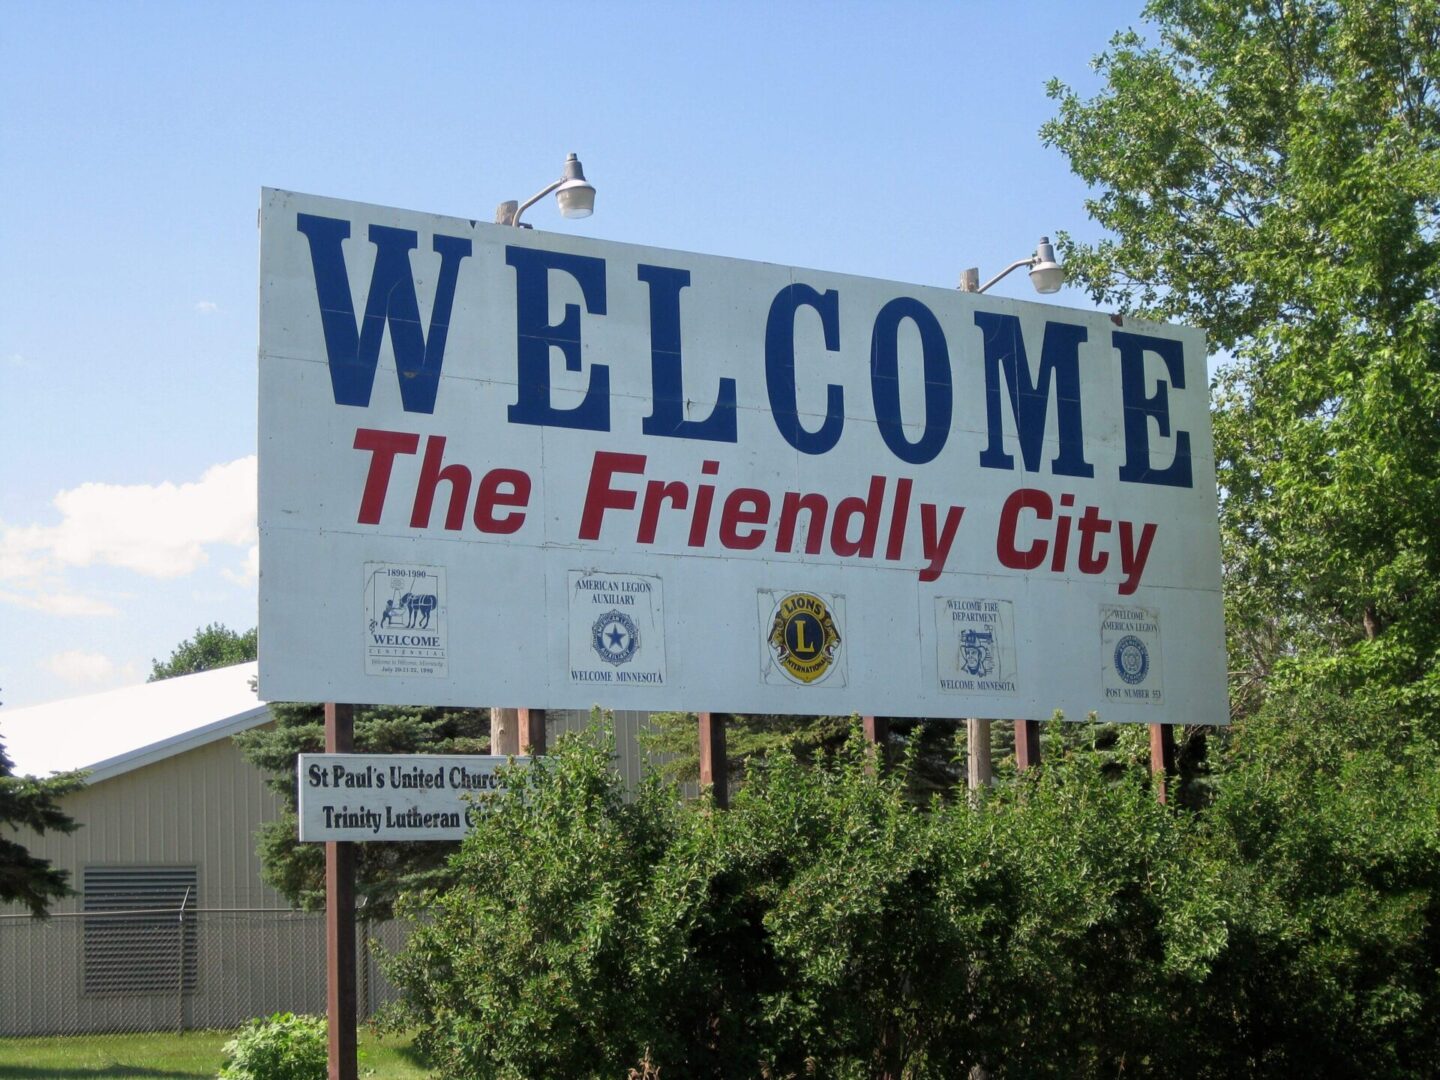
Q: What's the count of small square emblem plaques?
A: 5